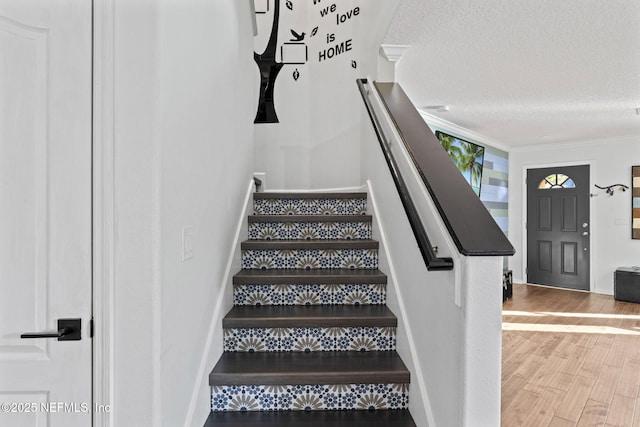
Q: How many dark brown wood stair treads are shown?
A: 7